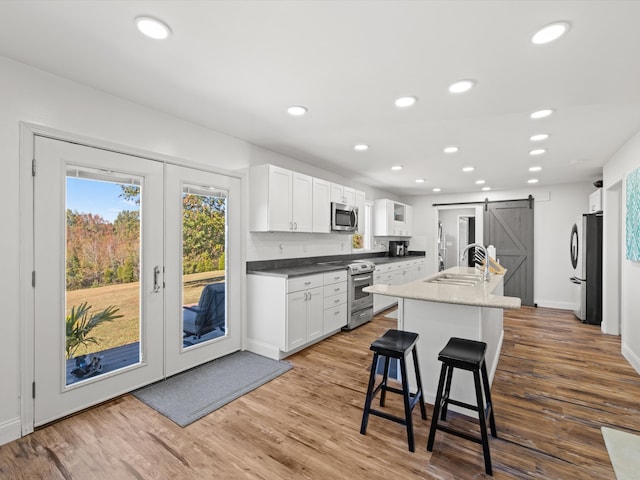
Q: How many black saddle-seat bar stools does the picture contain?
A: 2